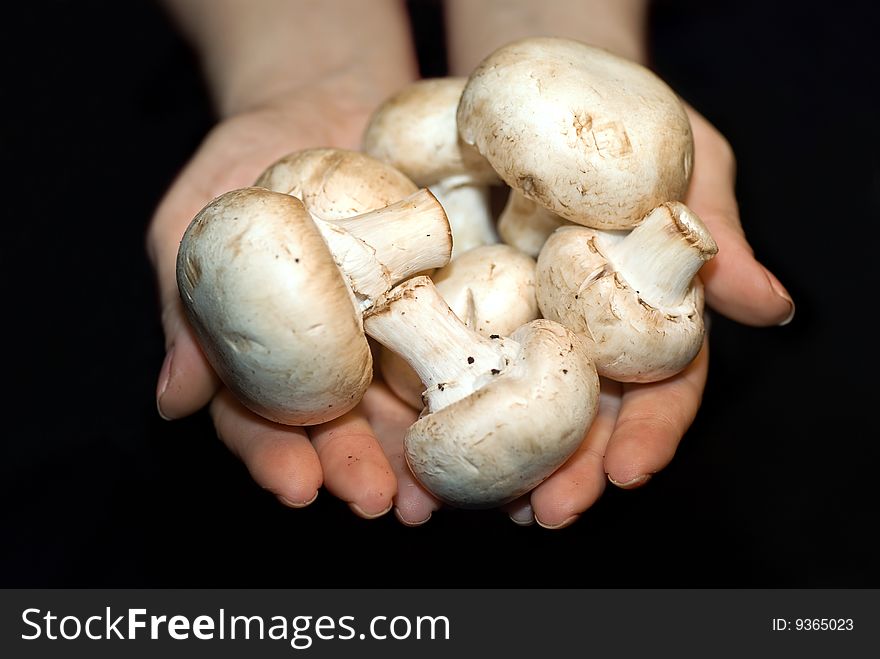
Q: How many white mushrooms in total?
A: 7